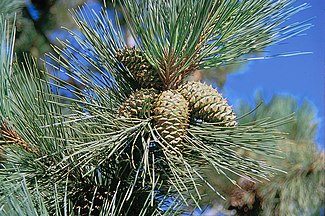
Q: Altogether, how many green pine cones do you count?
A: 4